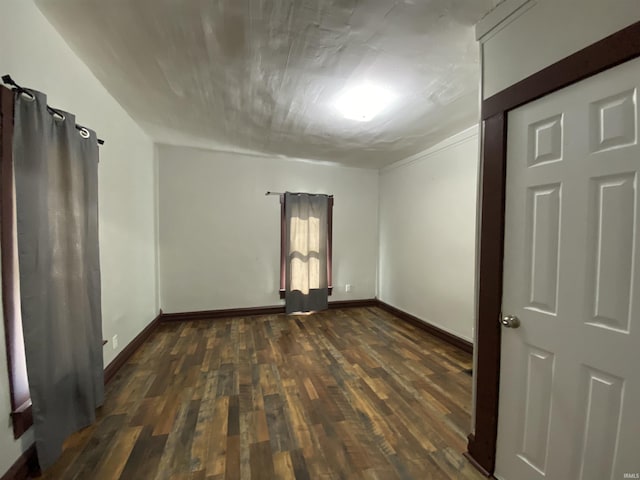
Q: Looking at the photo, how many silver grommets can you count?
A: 3